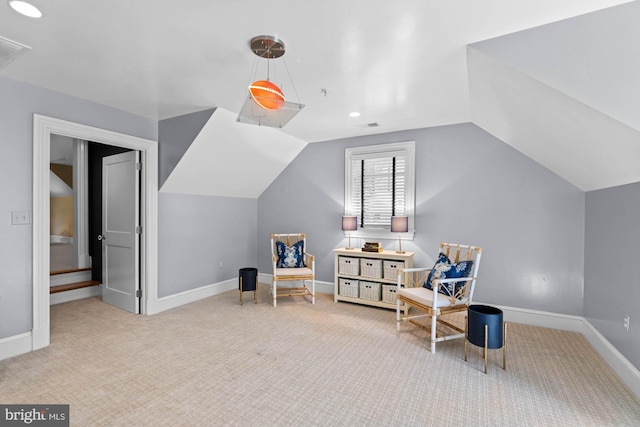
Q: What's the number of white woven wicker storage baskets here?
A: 6